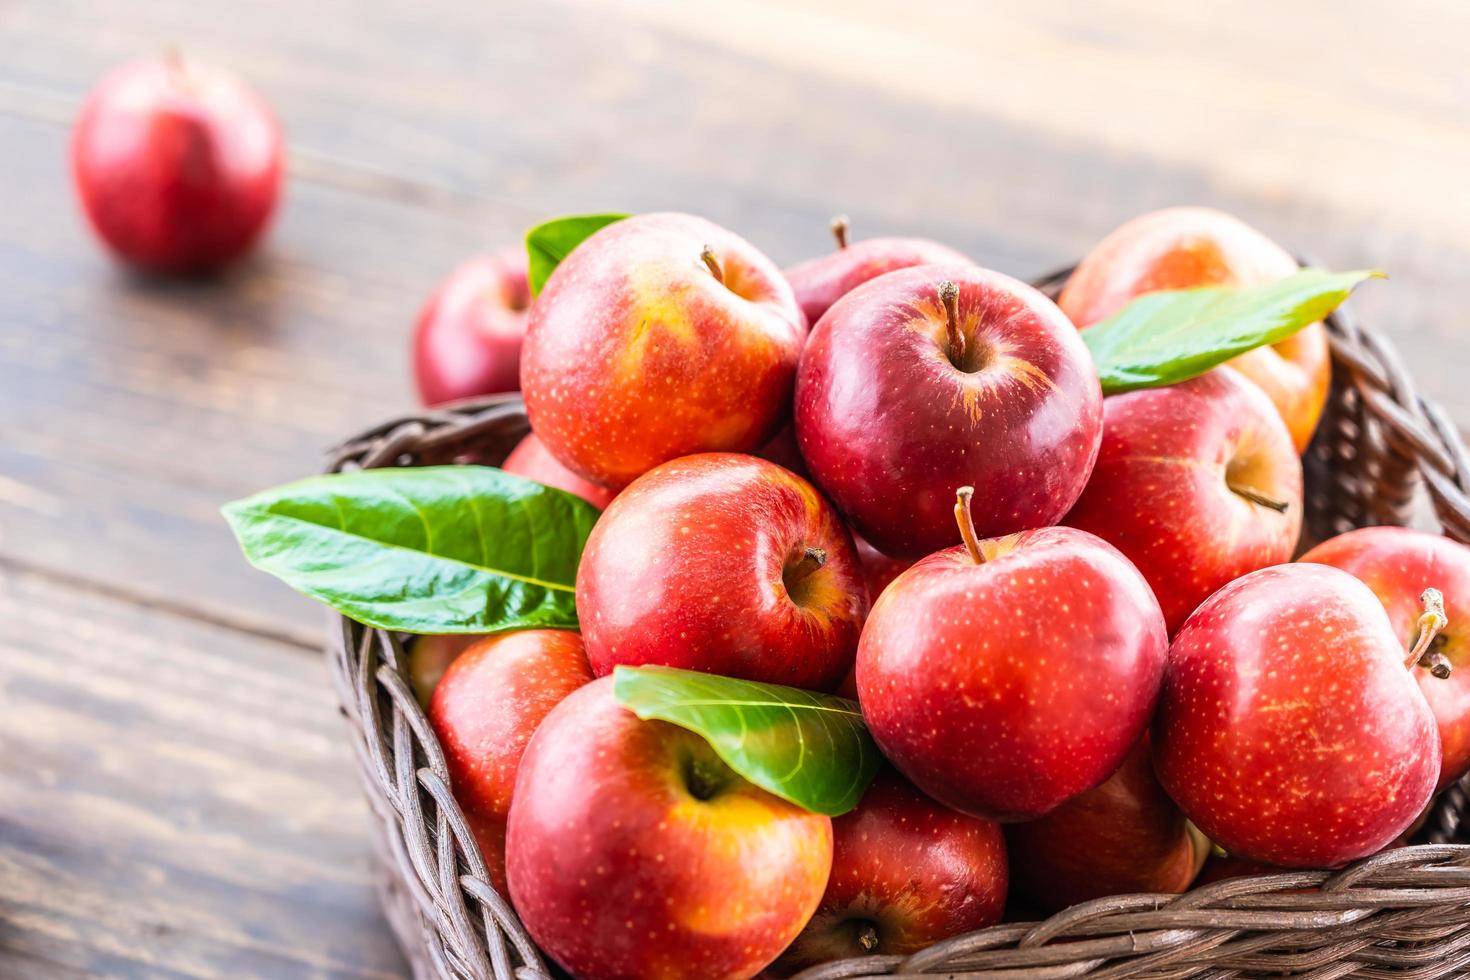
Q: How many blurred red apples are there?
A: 2